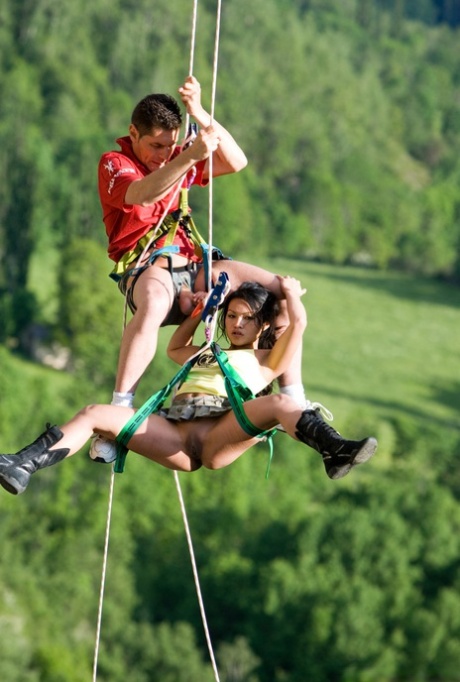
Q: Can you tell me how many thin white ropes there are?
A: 2